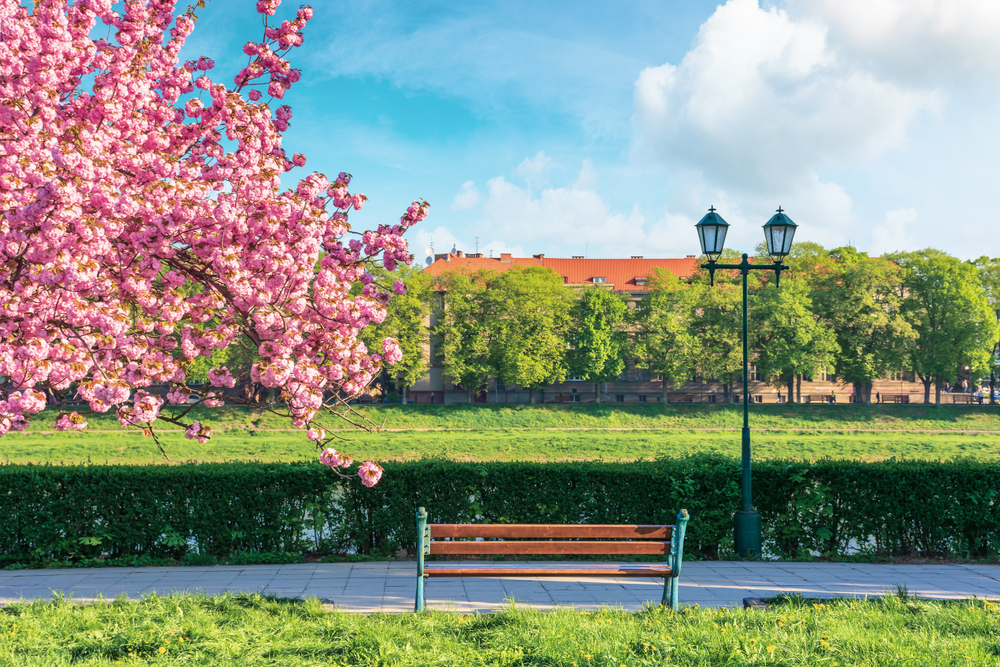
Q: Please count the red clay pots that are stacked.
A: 0